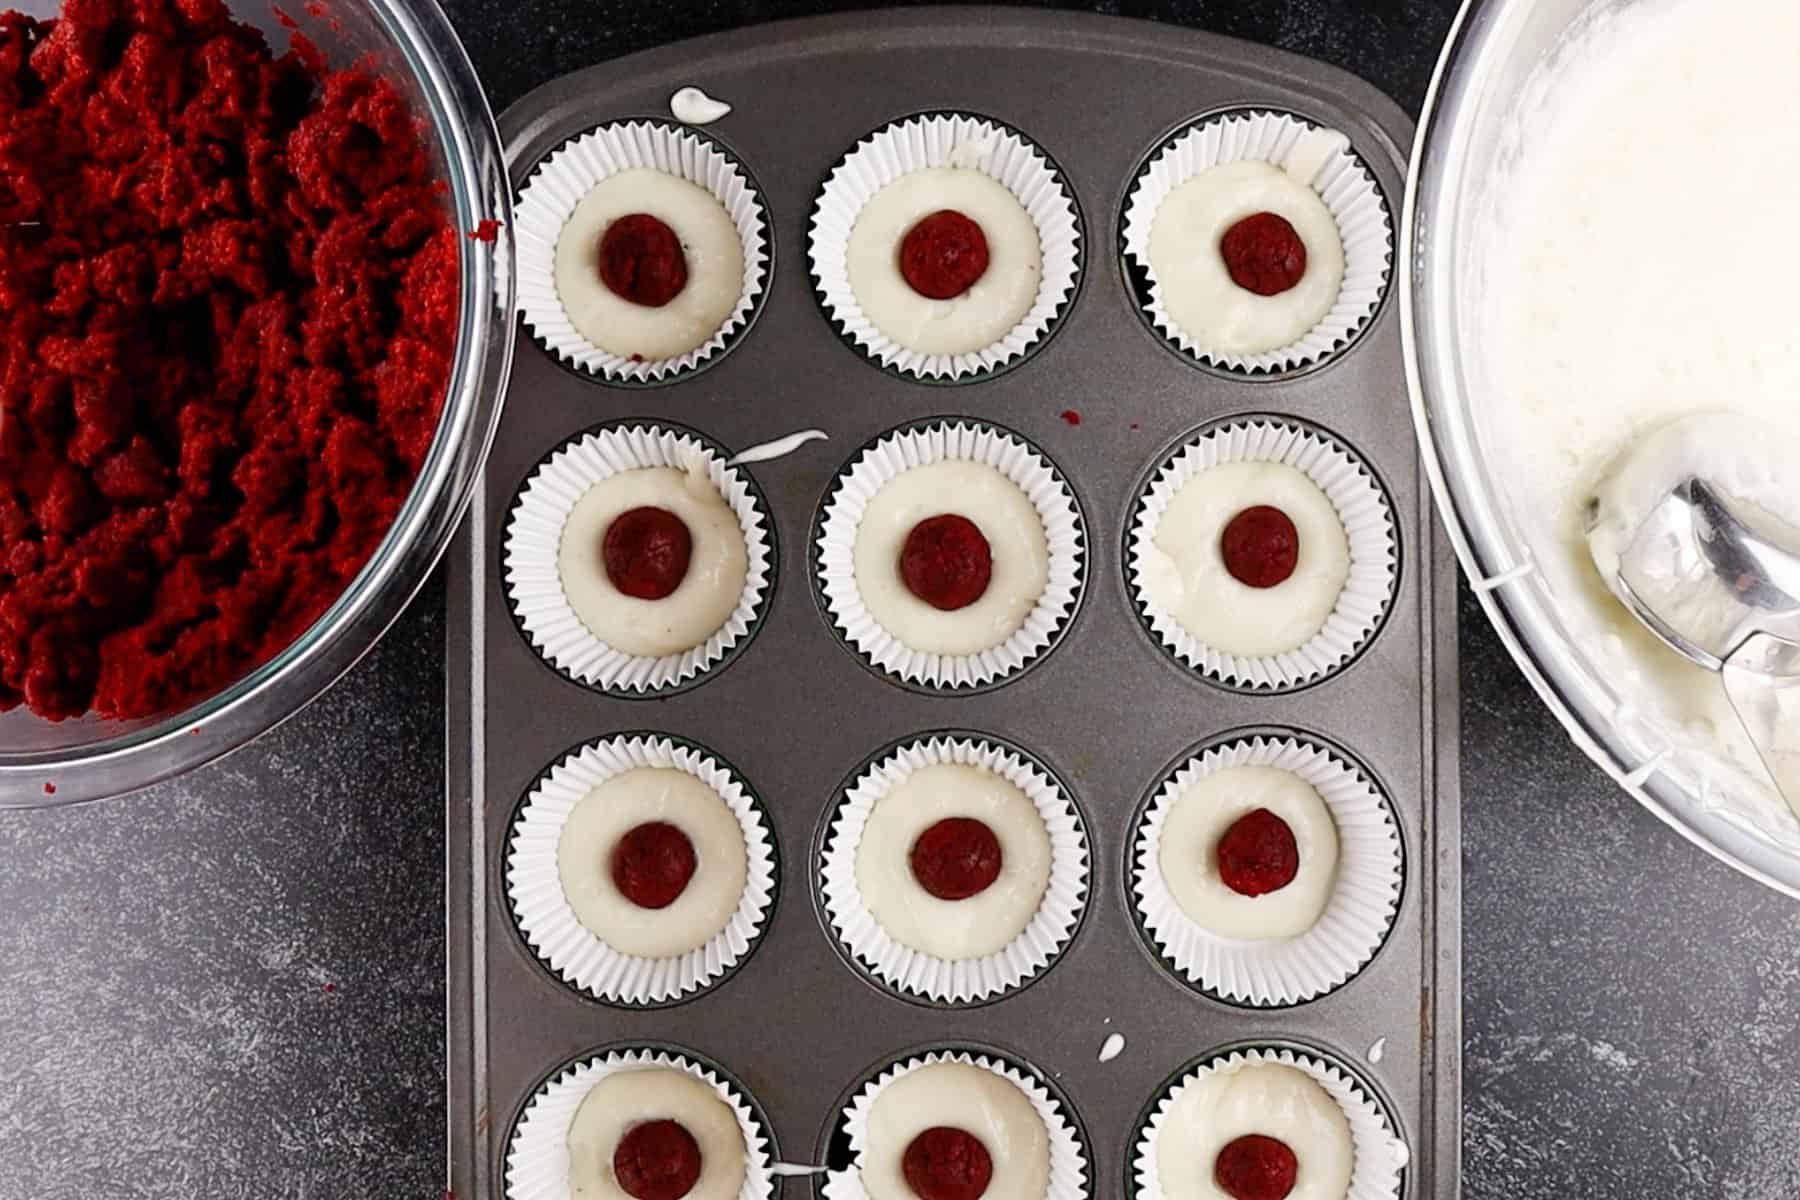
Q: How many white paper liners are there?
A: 12